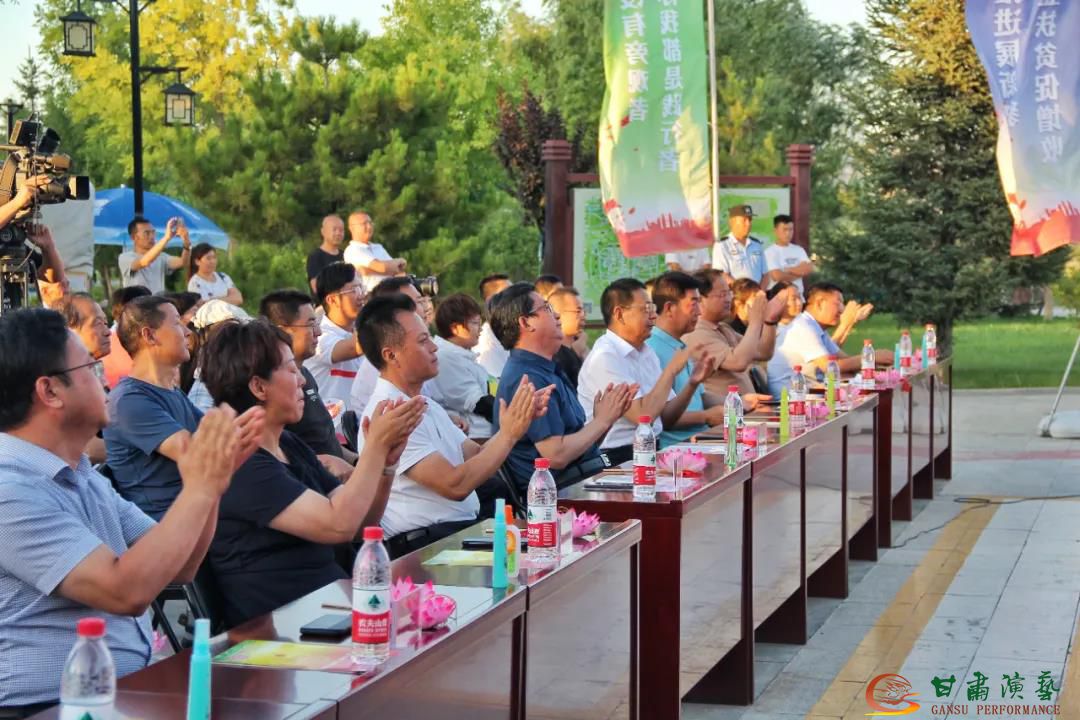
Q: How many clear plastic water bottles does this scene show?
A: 10